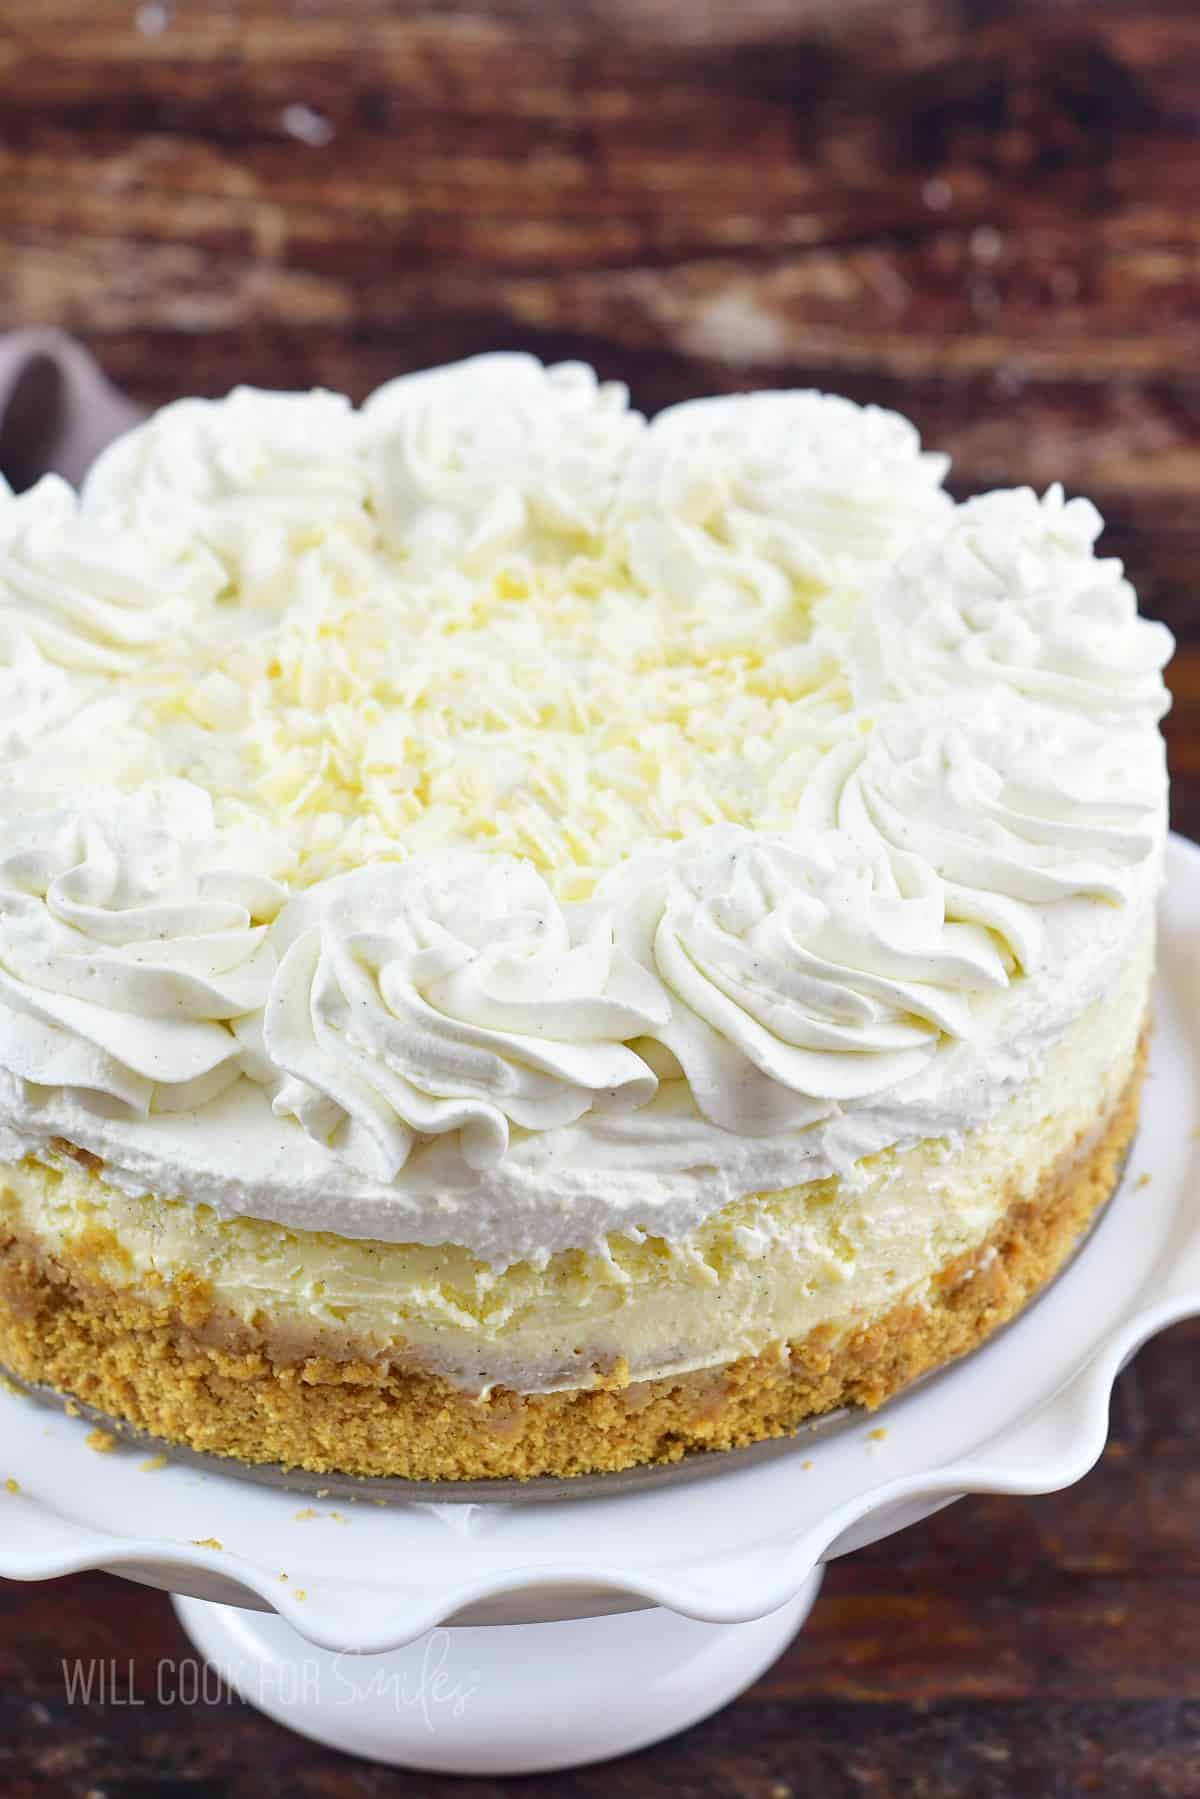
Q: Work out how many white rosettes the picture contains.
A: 10